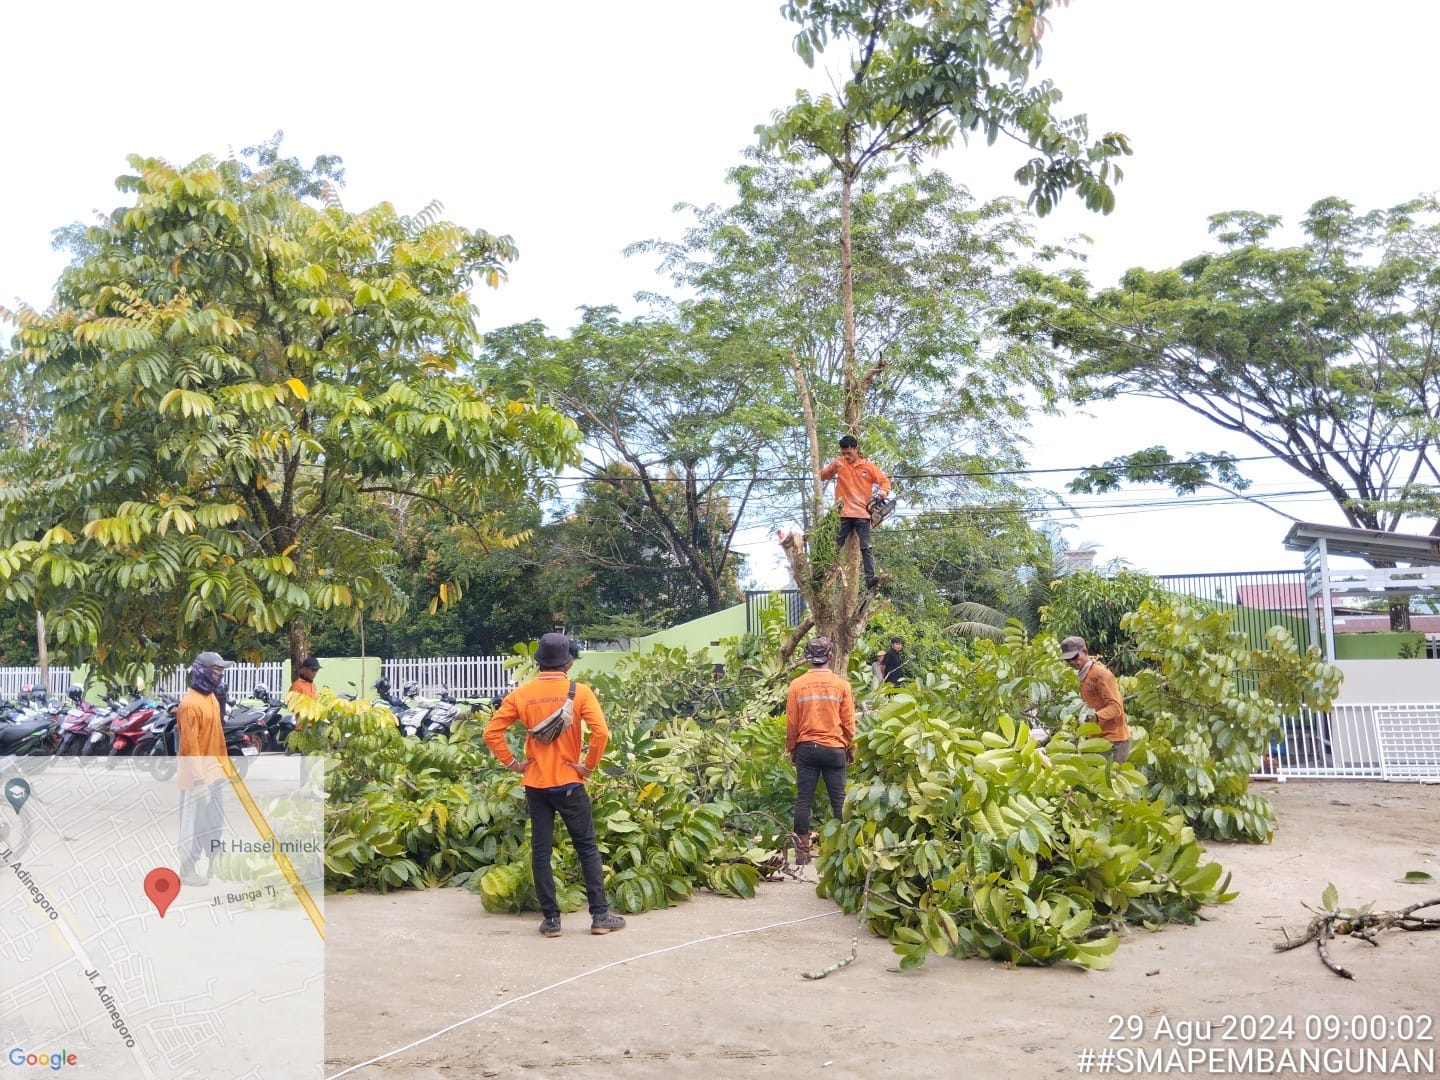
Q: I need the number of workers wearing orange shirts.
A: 6